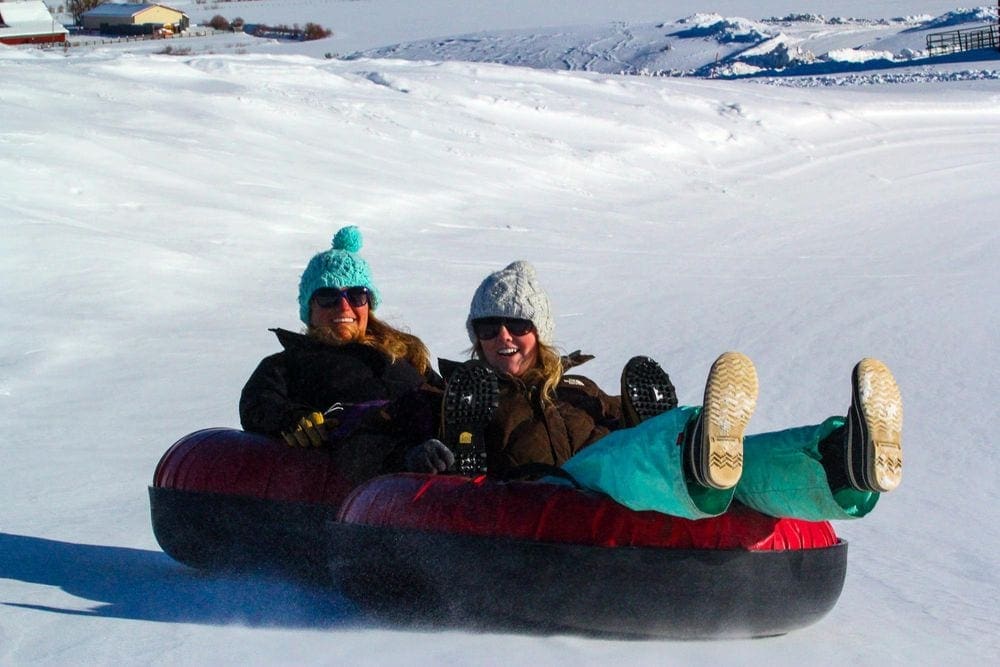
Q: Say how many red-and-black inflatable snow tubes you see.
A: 2